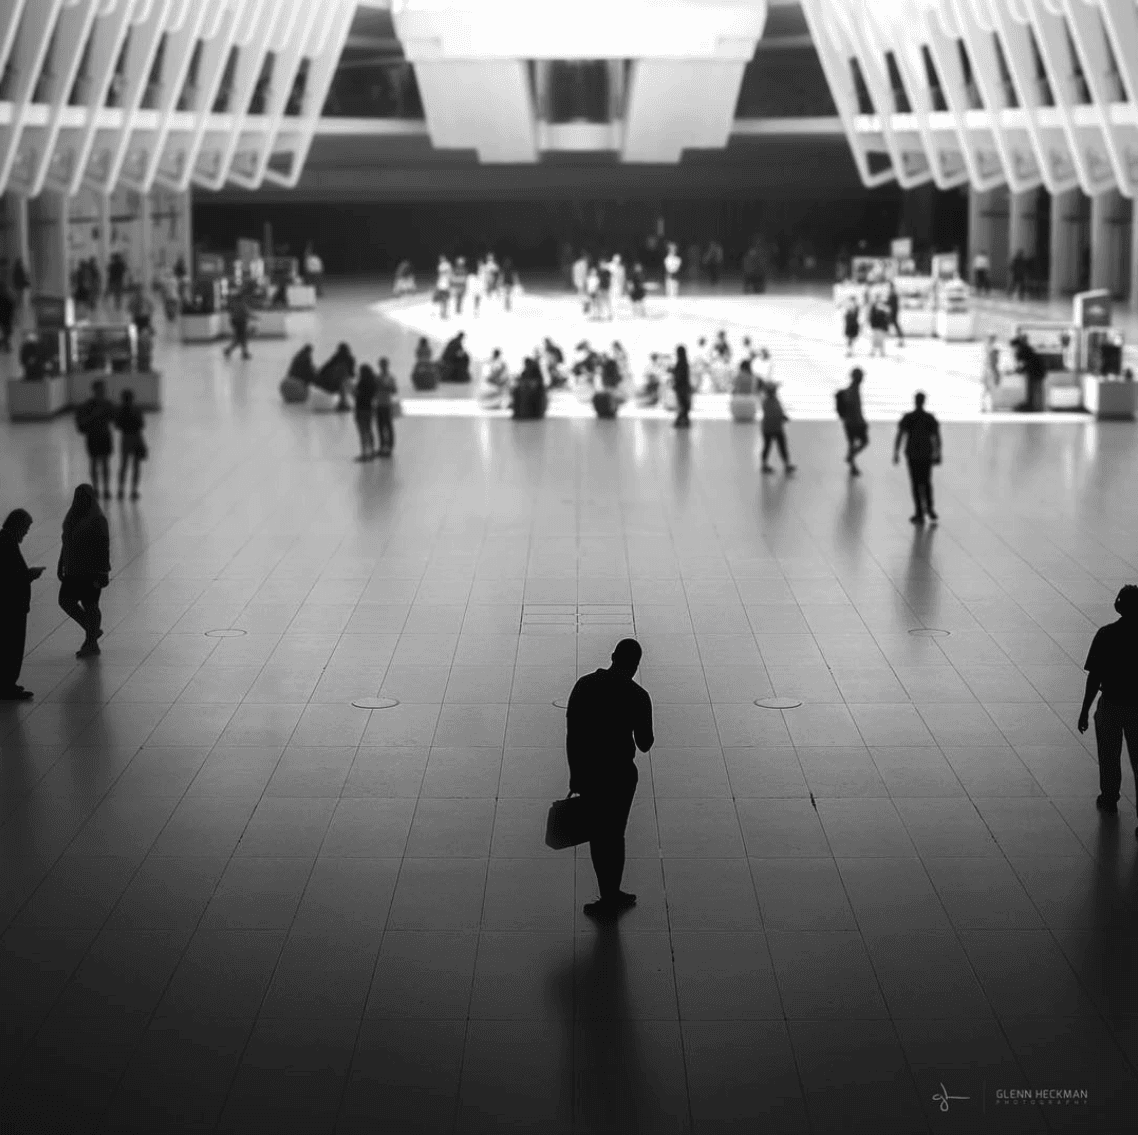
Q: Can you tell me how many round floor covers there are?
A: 5